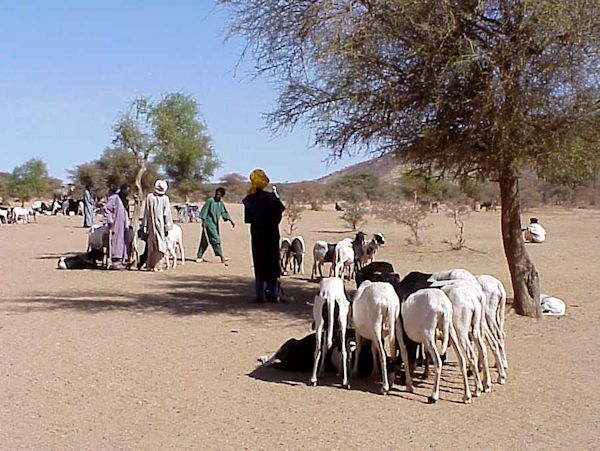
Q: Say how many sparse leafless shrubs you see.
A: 4